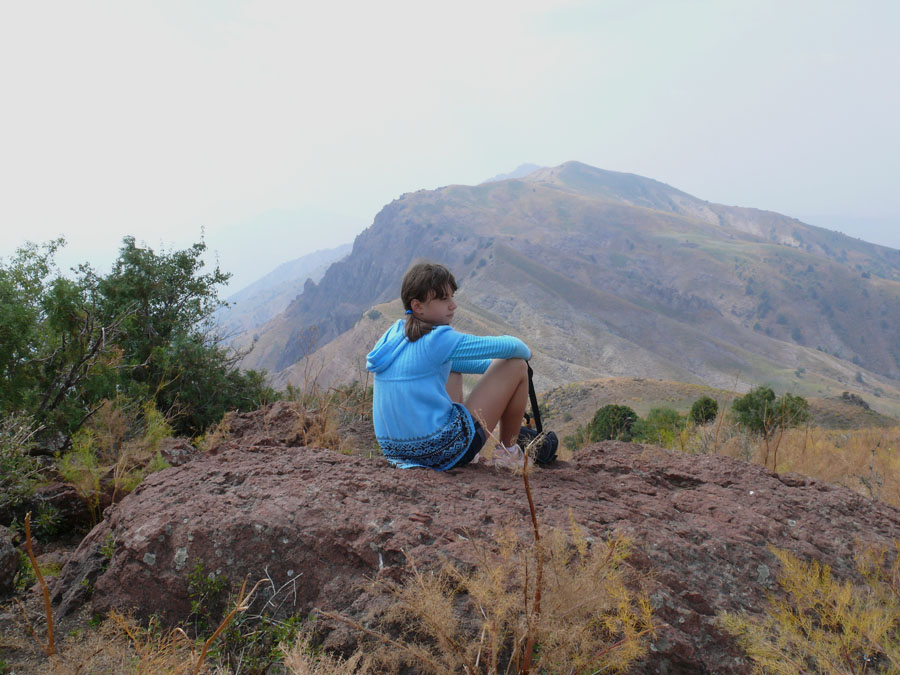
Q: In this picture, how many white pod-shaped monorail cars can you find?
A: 0